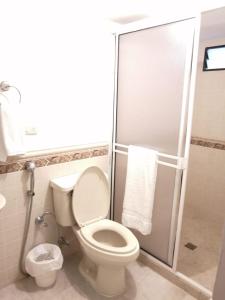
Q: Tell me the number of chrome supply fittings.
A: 2